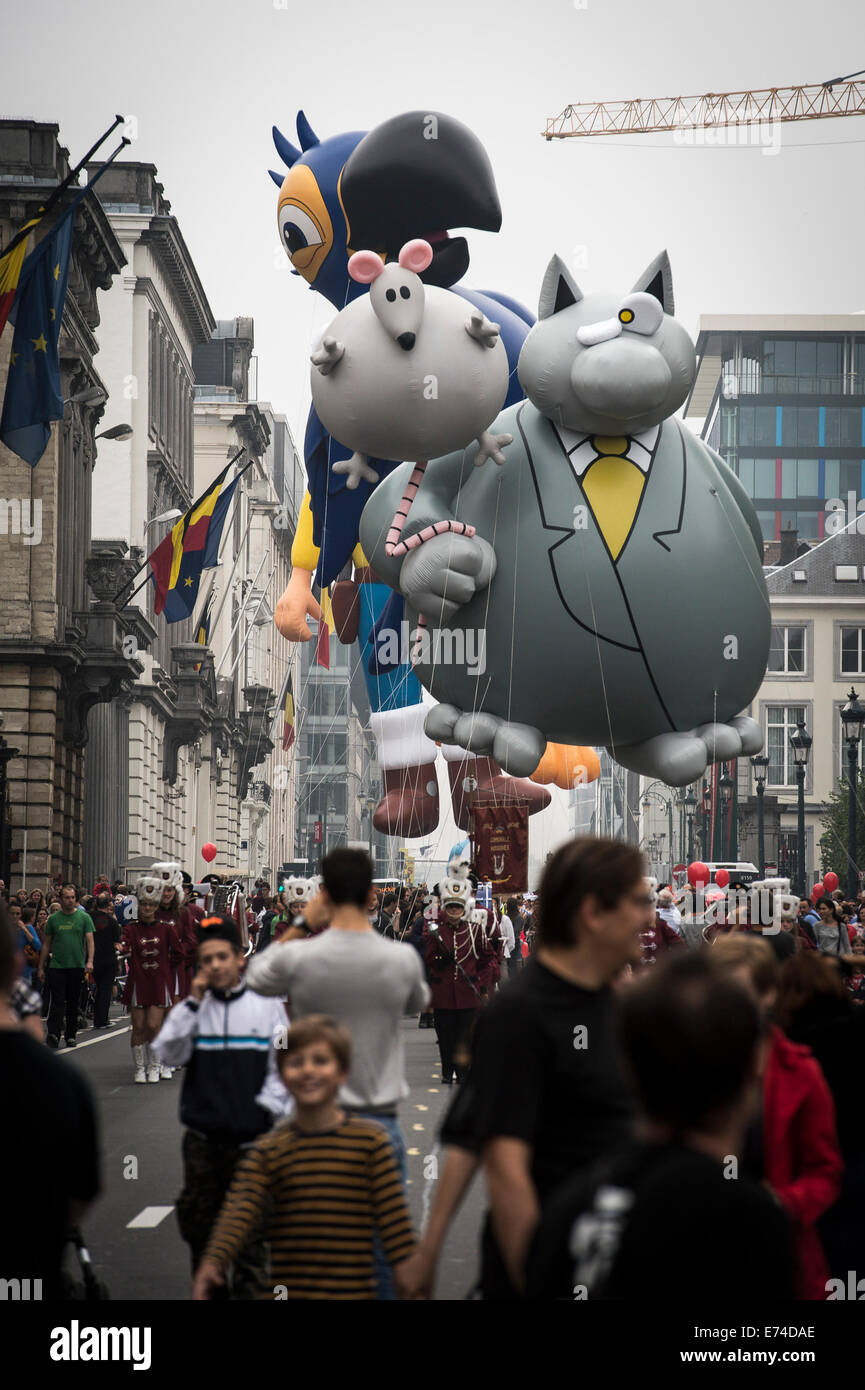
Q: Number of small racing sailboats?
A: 0